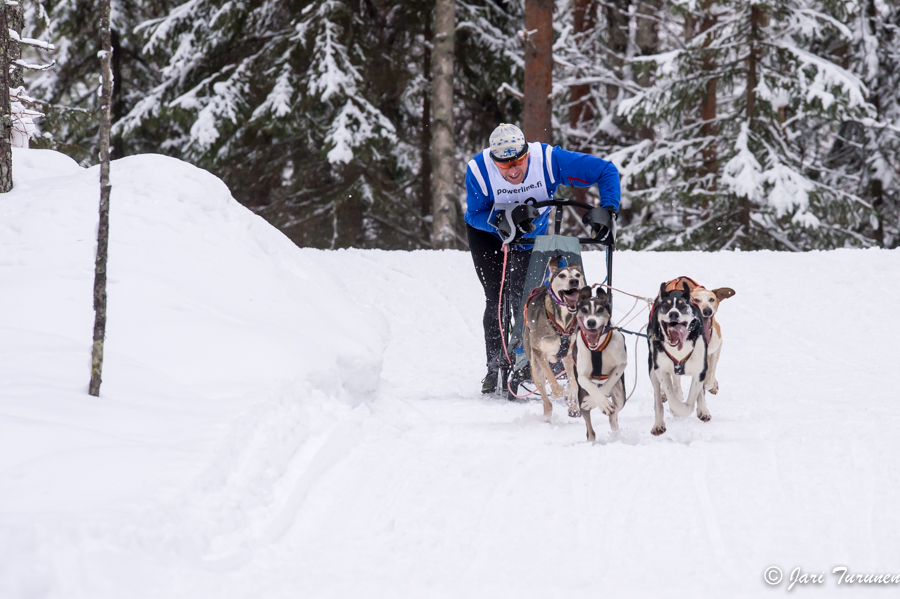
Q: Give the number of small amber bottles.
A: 0